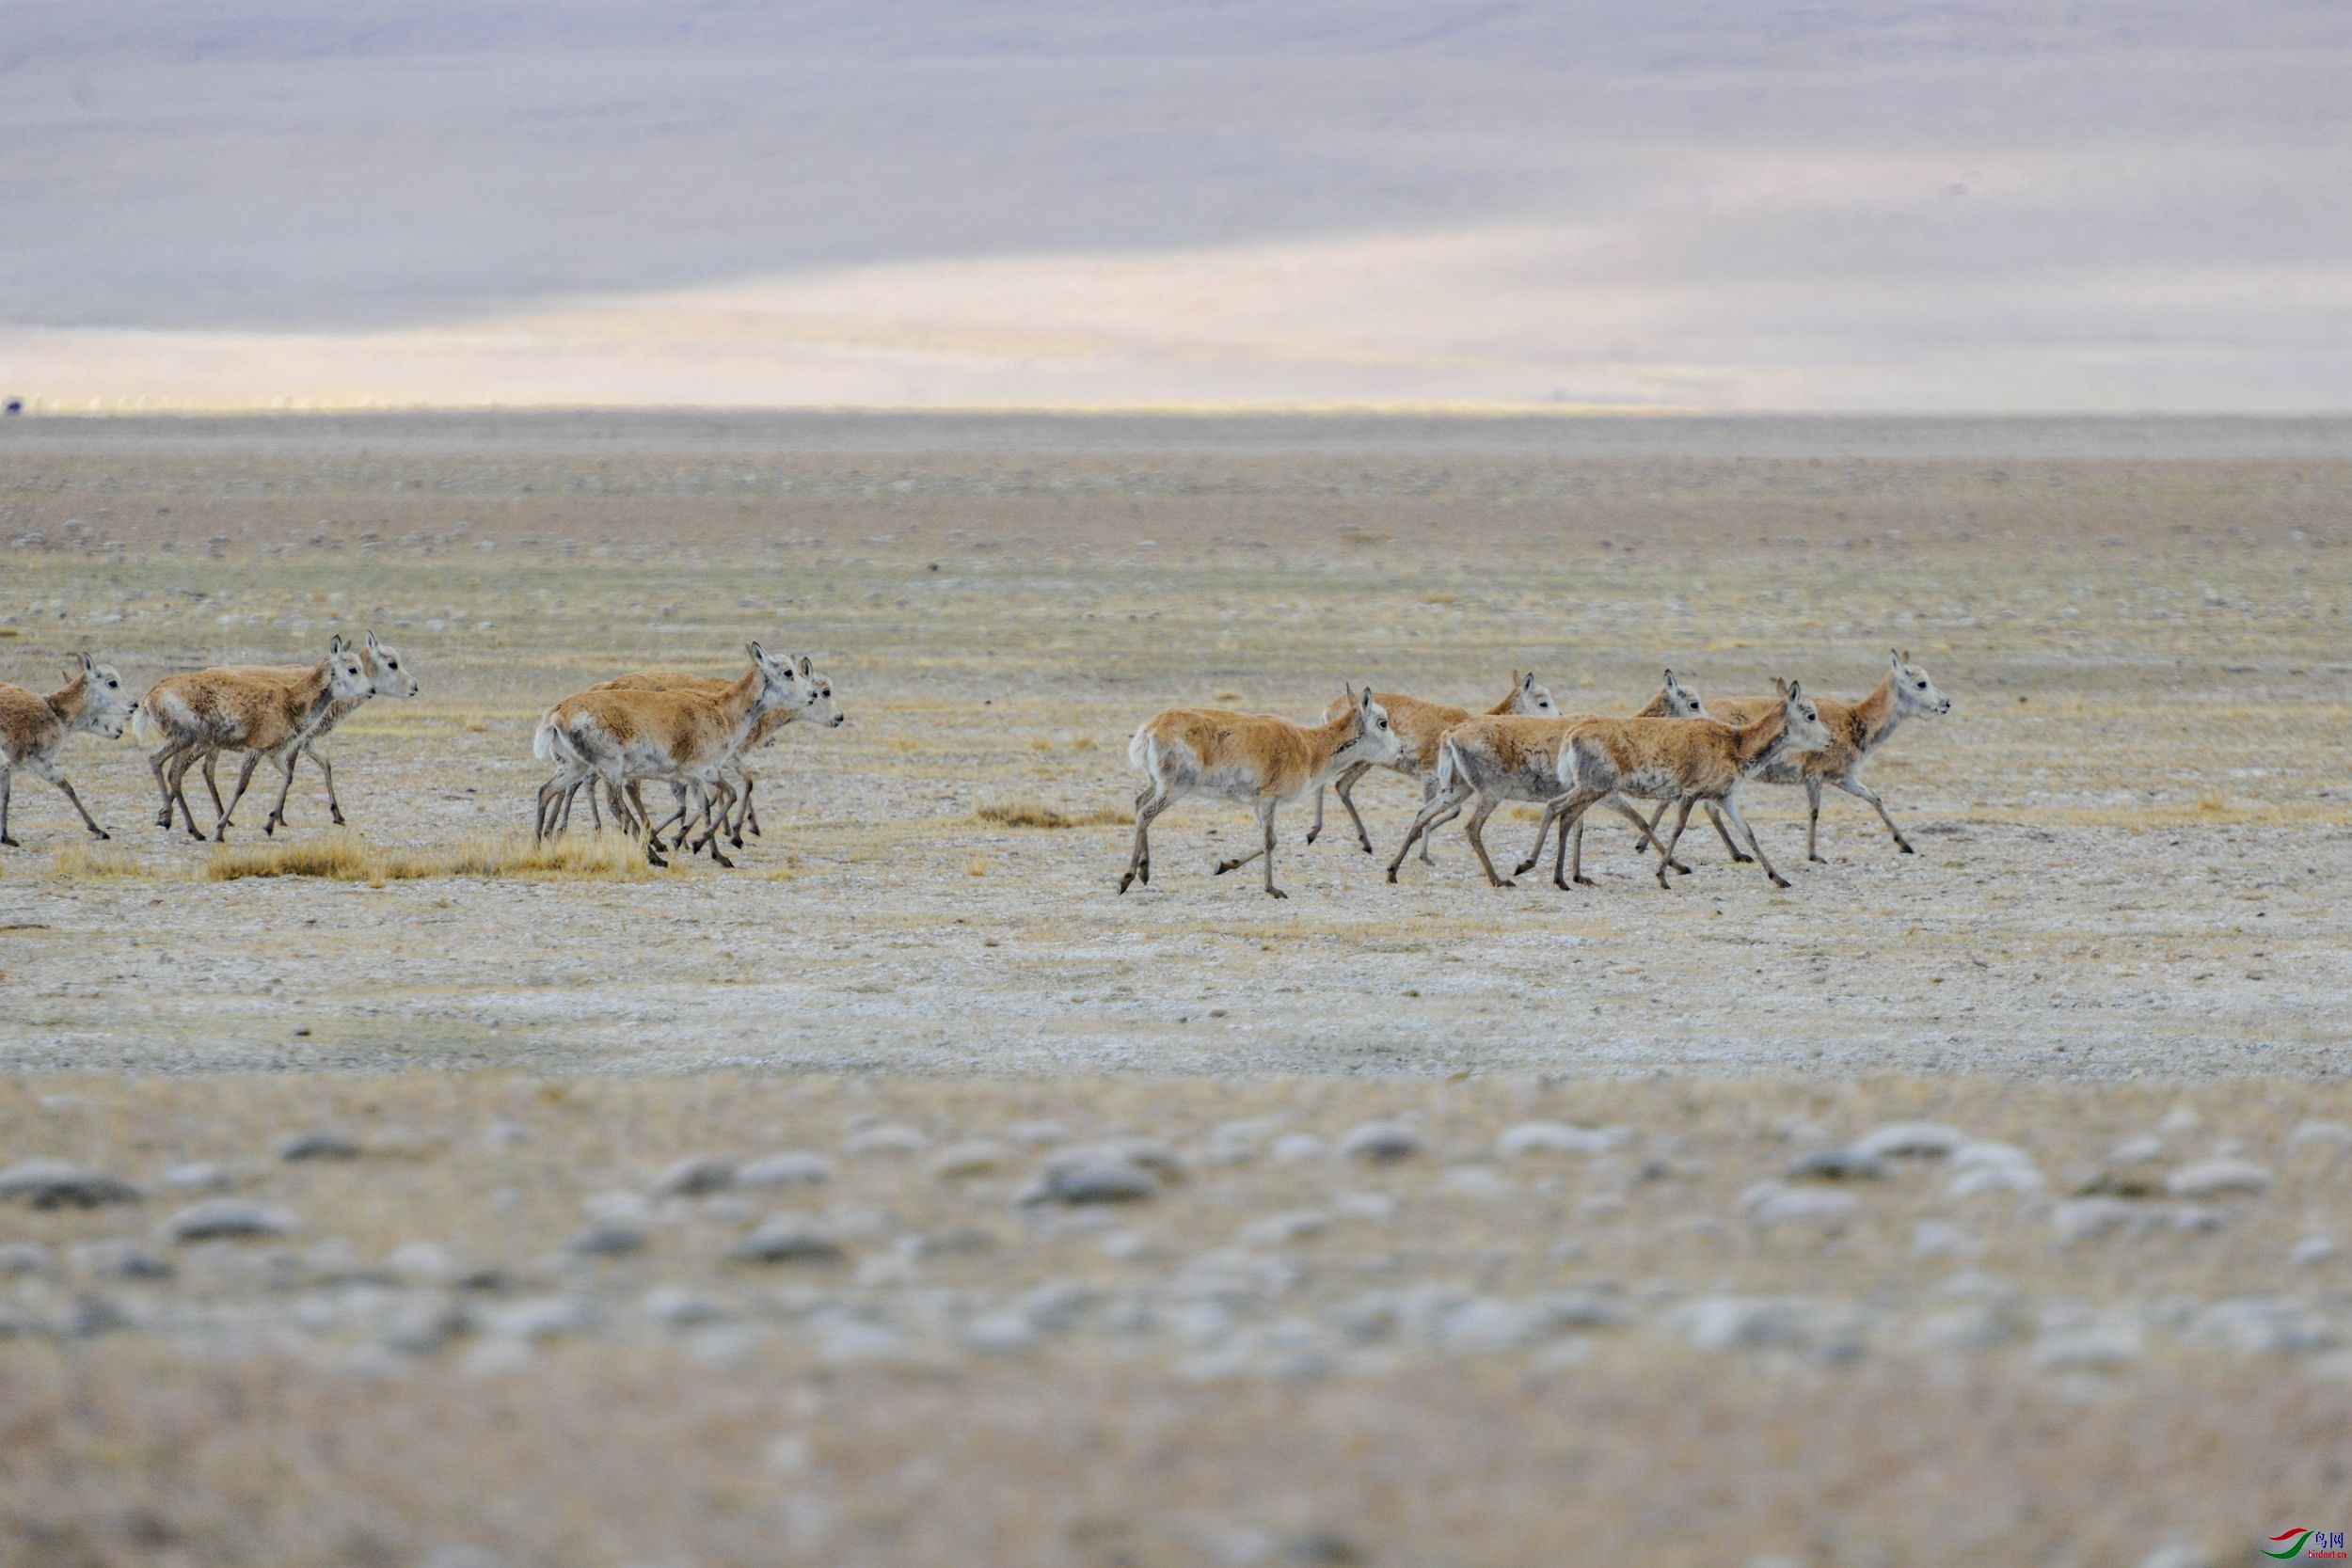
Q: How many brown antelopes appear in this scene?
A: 11